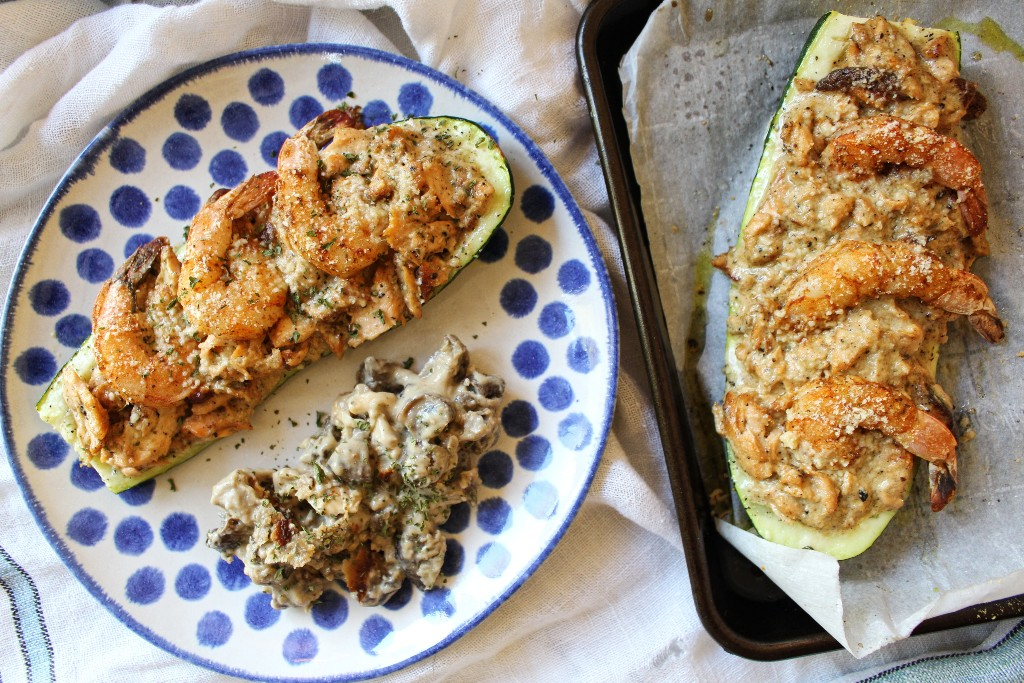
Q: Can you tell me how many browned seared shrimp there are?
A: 6